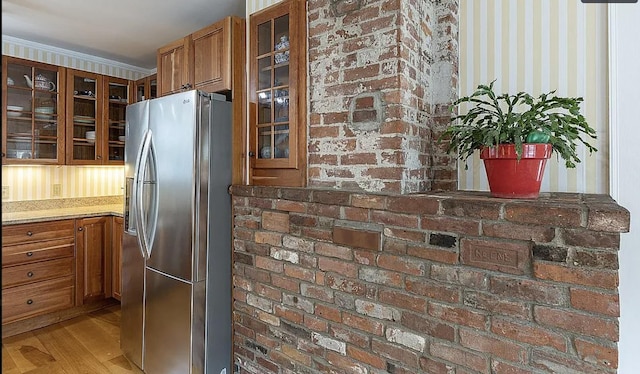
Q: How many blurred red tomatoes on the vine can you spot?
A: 0